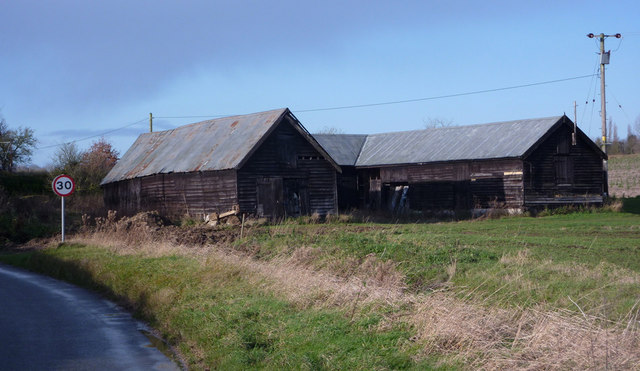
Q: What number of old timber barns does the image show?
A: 2